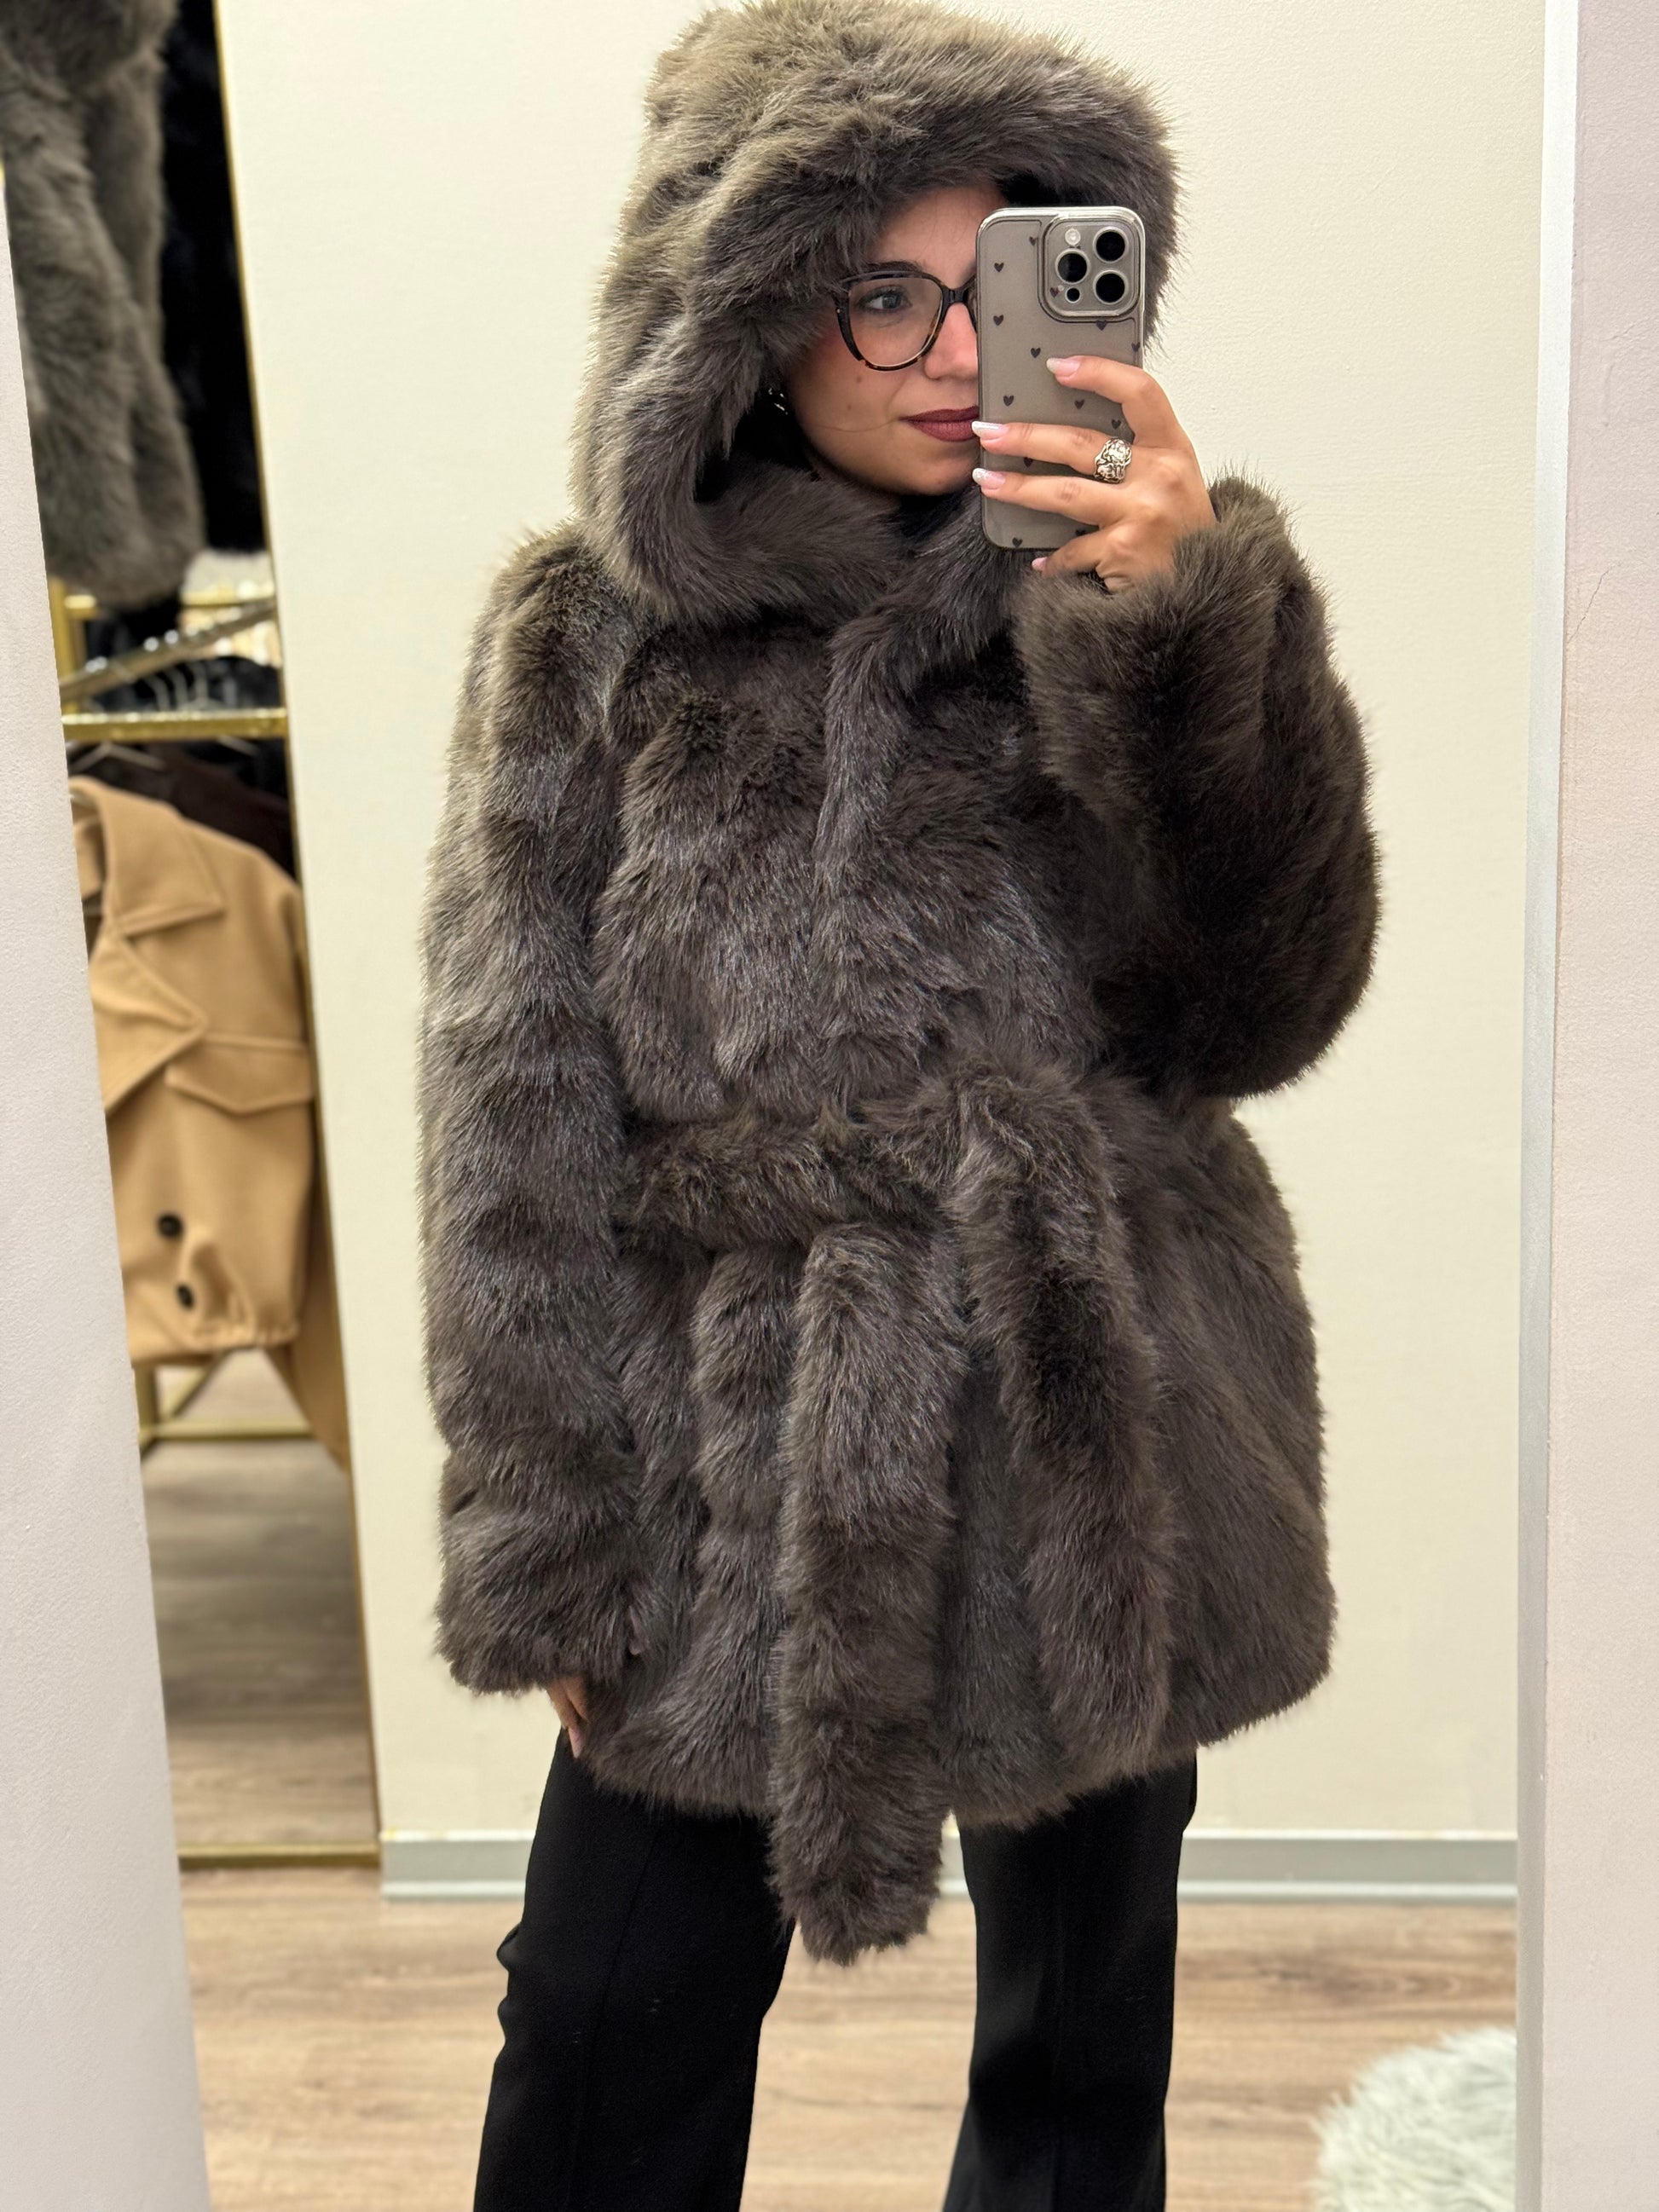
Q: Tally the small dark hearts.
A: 13